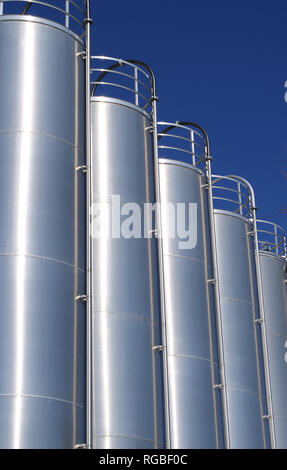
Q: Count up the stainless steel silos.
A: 5